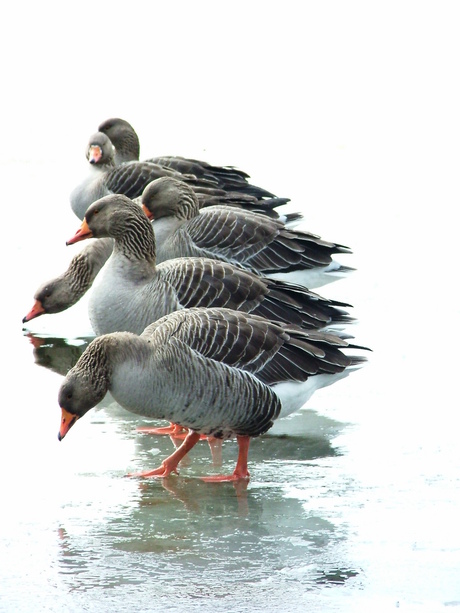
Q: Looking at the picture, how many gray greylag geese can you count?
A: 6